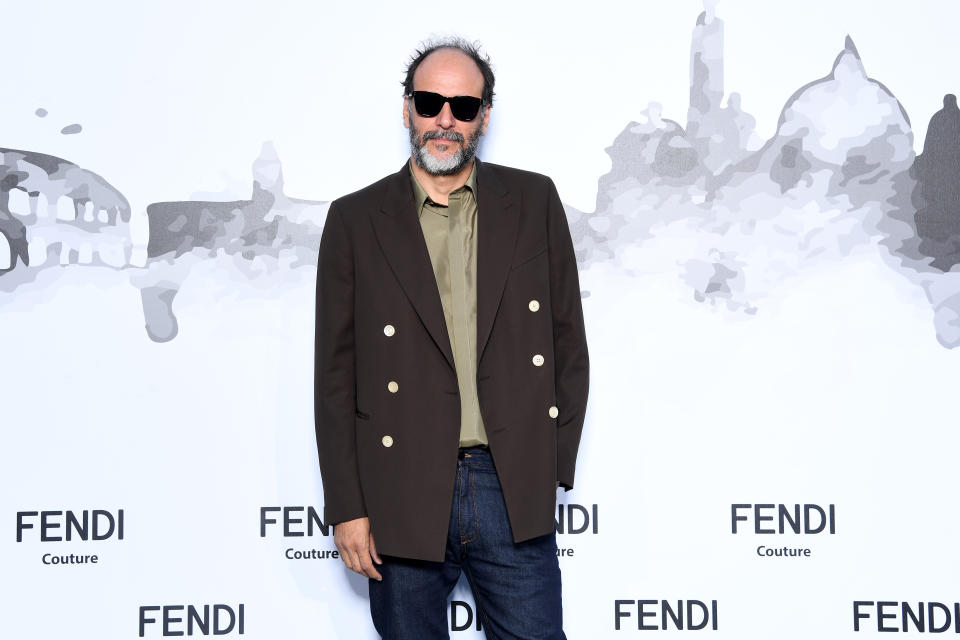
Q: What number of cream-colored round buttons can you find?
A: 6